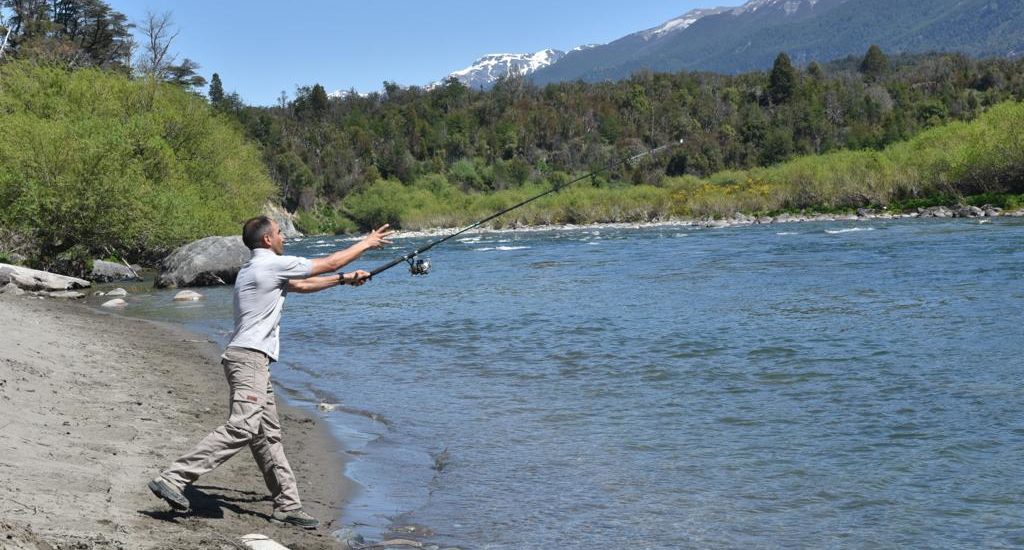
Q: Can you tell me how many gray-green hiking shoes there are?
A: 2